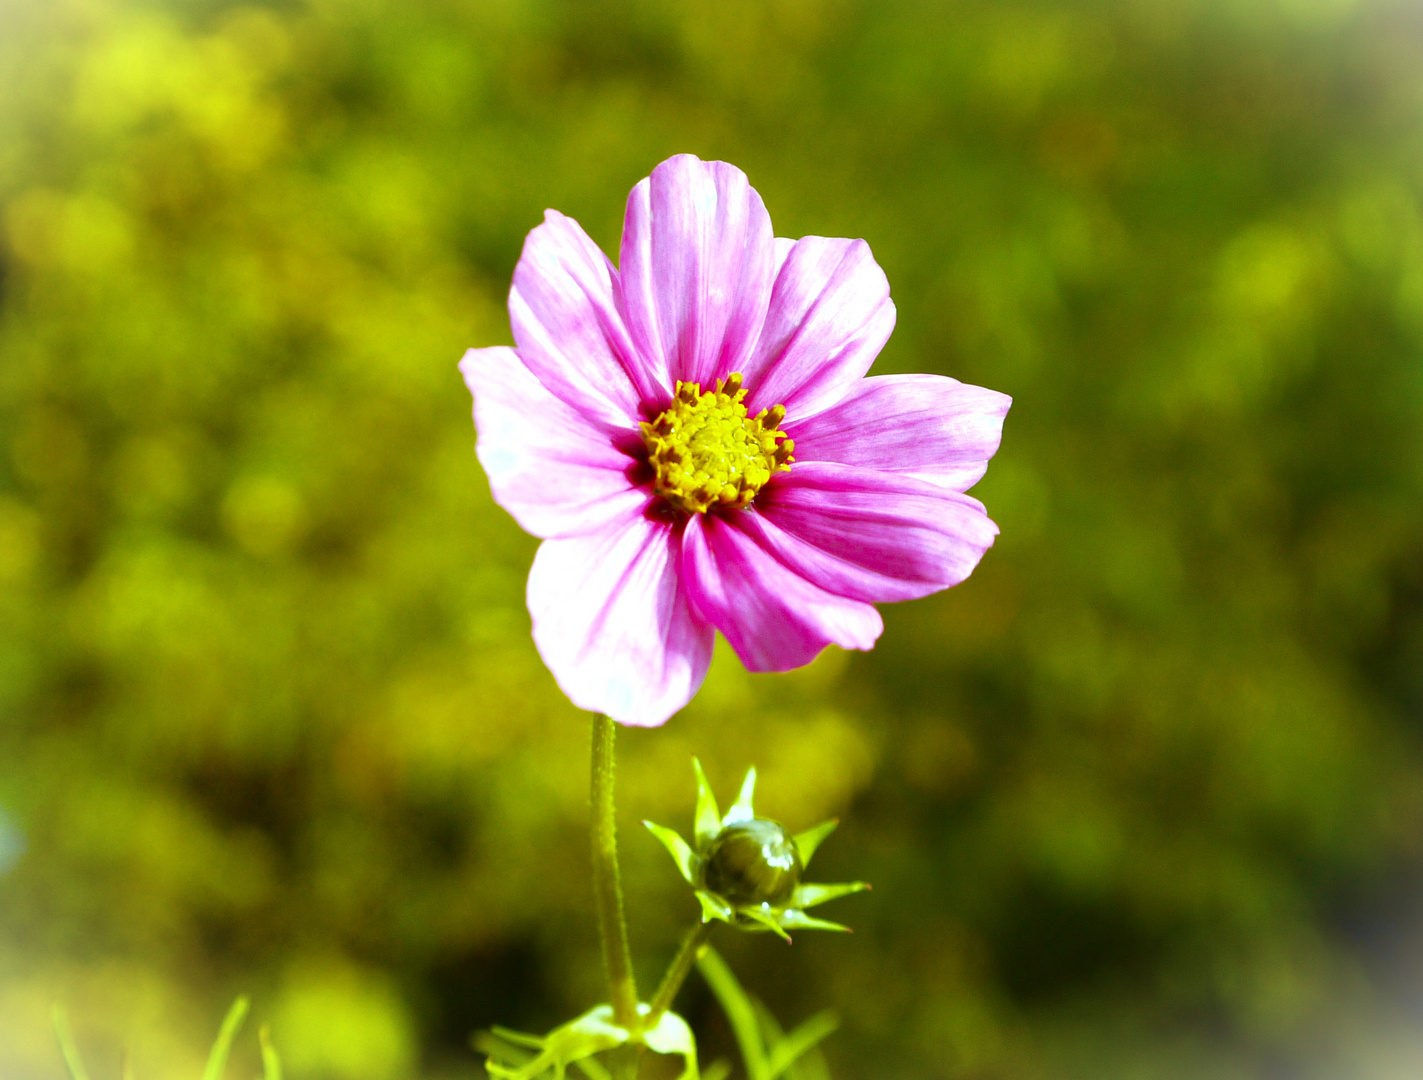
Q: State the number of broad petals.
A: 8